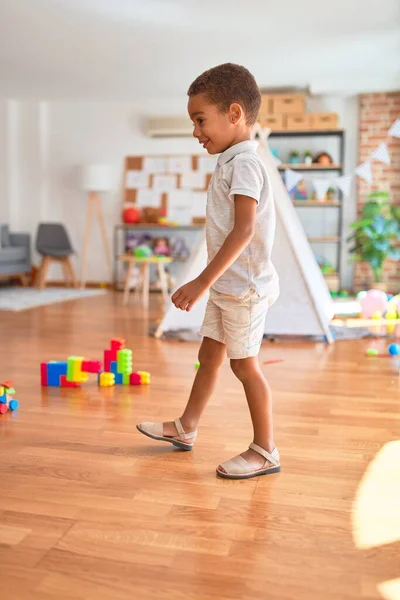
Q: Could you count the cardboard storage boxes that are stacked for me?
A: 5